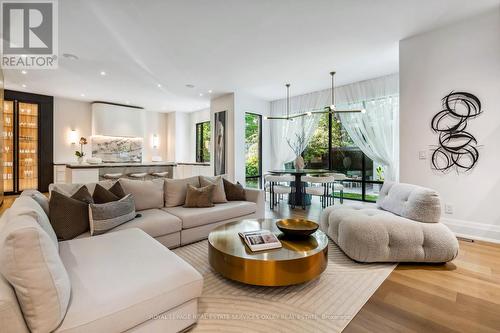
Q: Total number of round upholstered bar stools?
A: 3